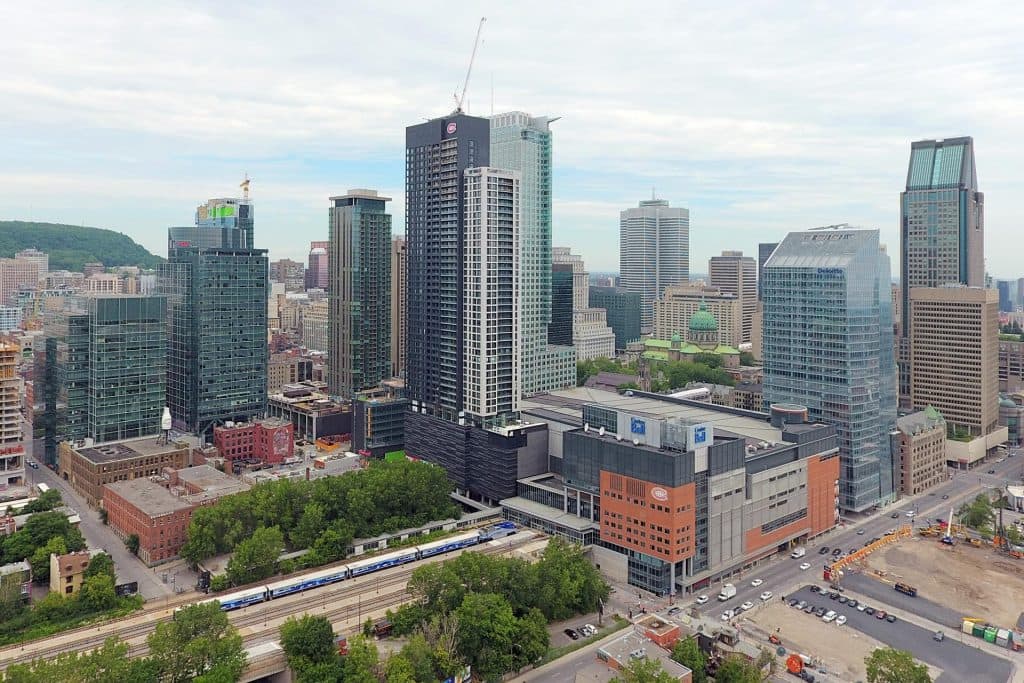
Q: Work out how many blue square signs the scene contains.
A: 2